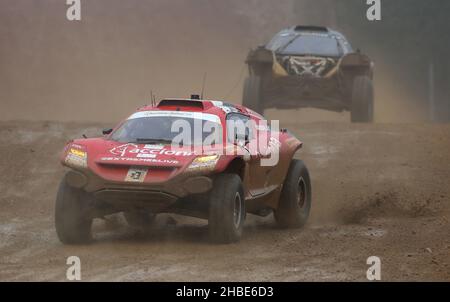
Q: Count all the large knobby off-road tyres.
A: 5